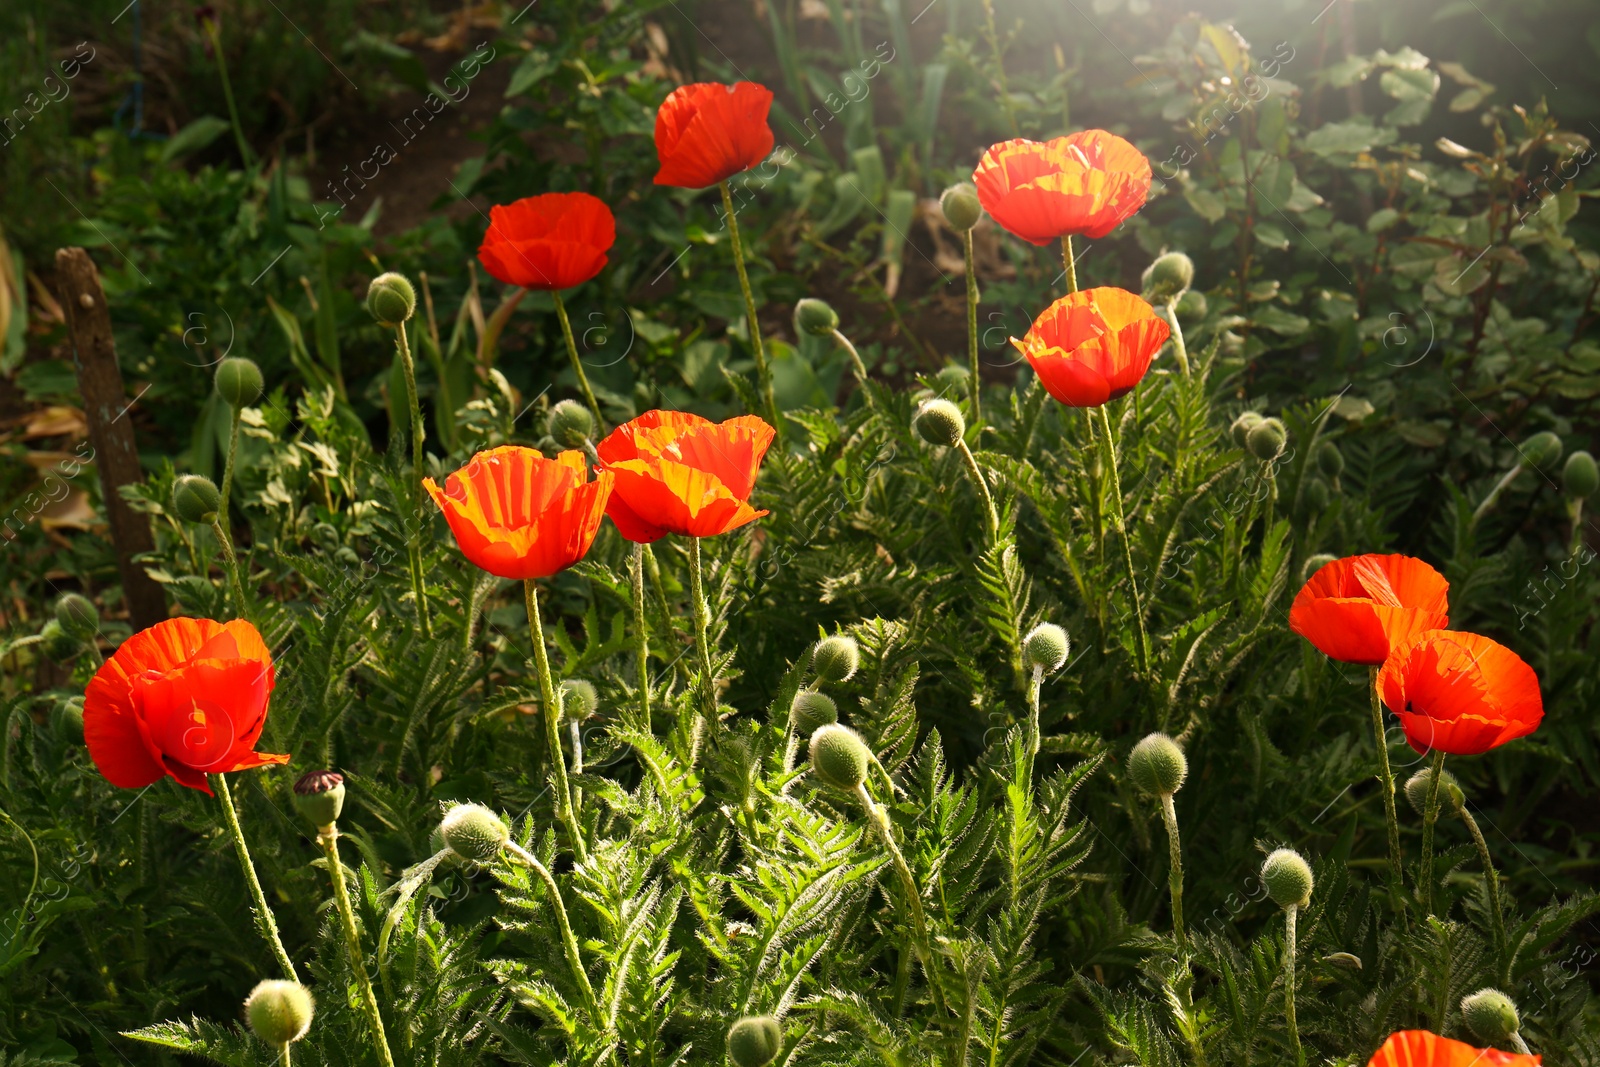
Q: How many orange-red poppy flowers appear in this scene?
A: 10